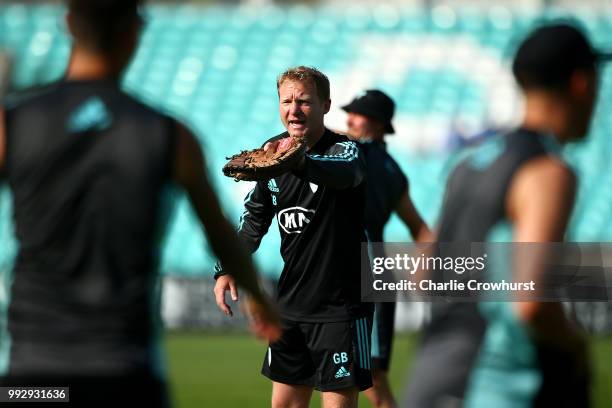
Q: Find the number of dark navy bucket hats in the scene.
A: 1